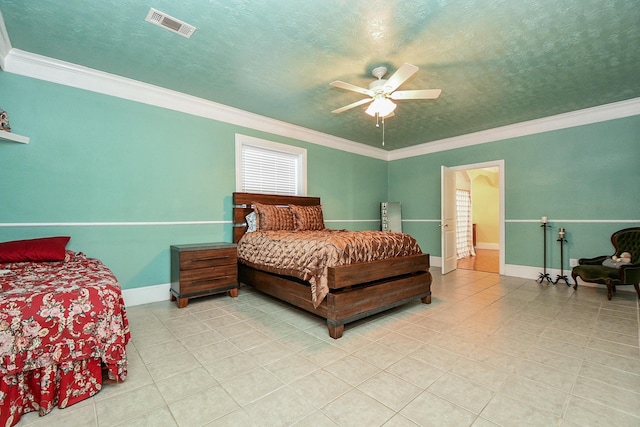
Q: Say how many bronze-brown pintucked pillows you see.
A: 2